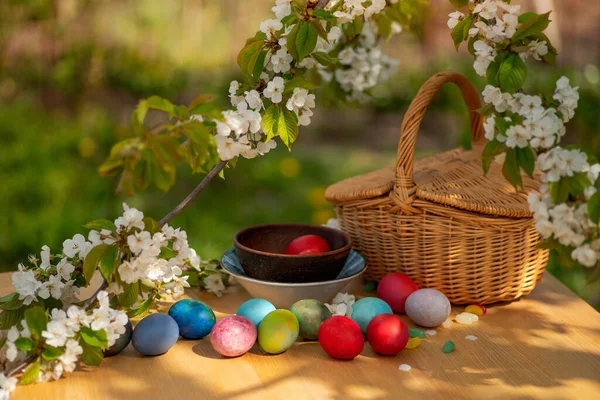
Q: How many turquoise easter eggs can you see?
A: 2